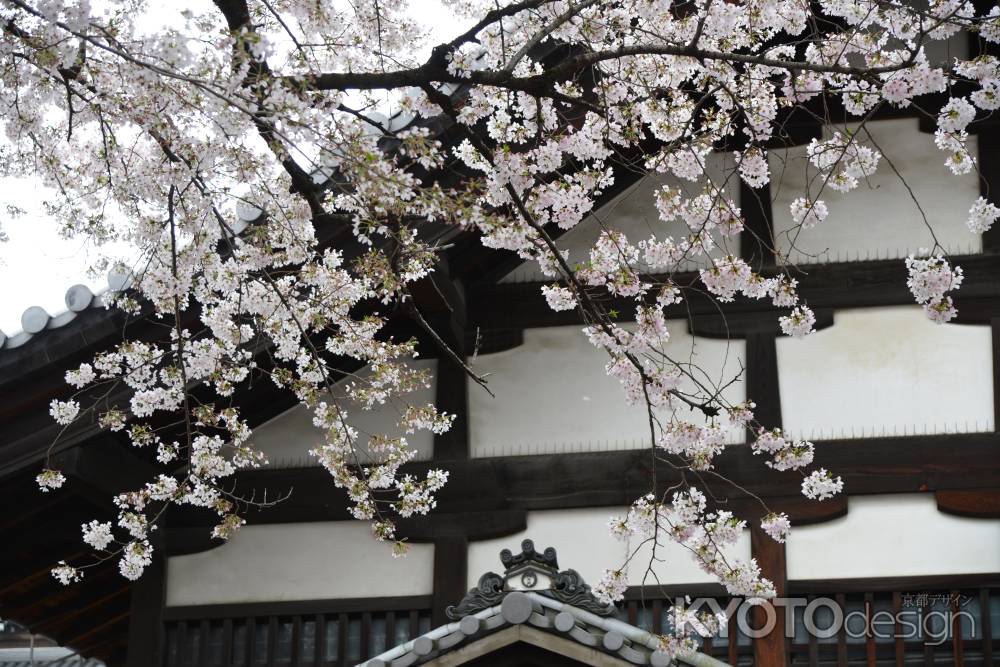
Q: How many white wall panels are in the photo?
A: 8